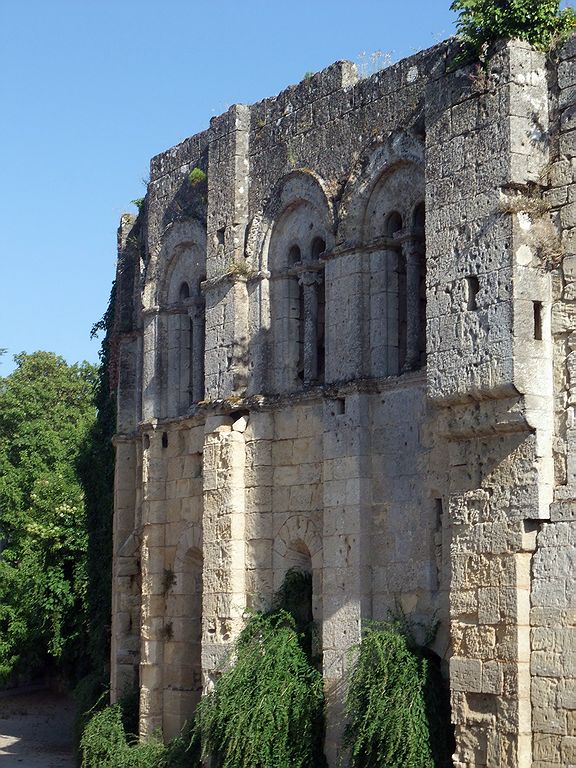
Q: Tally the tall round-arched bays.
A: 3